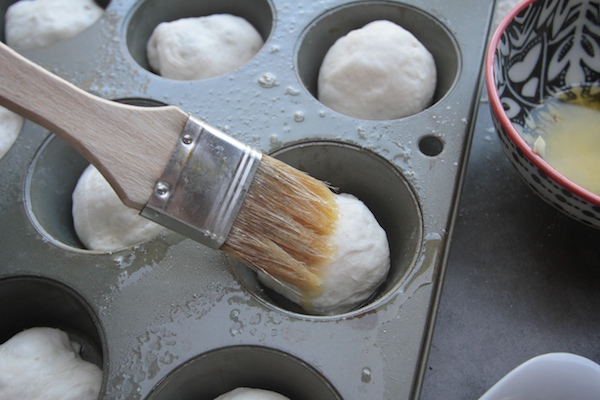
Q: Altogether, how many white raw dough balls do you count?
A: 8